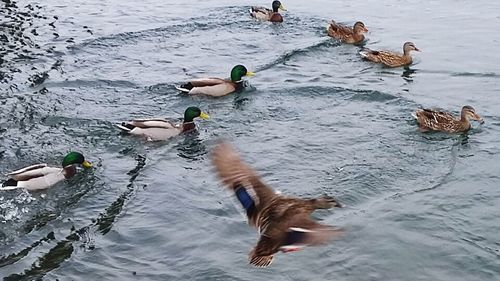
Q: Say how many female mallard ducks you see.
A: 4